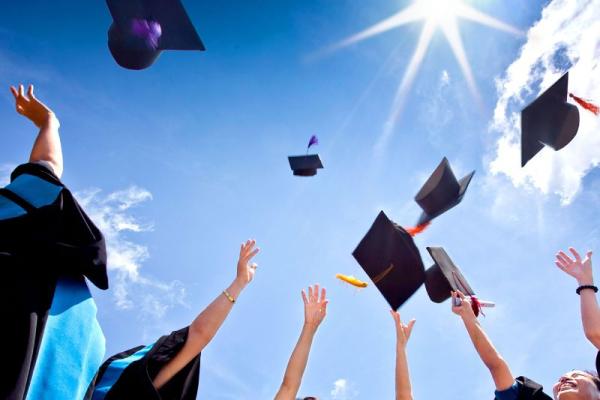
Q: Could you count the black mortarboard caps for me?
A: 6